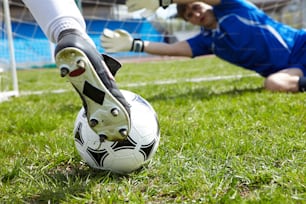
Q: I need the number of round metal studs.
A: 6